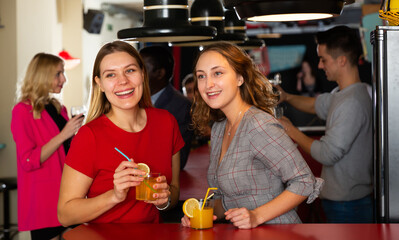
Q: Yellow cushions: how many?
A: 0